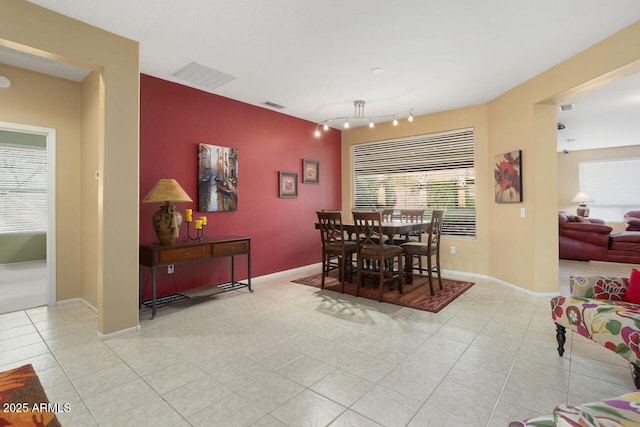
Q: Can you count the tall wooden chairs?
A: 6